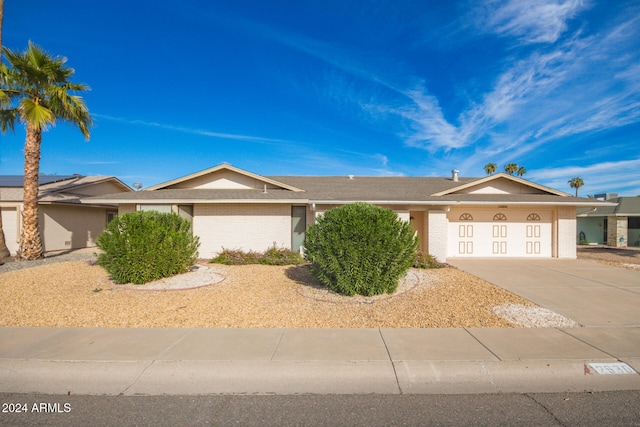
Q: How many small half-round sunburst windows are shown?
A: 3